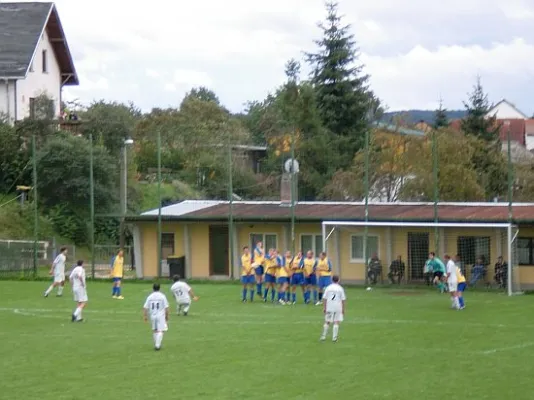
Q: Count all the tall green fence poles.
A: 8